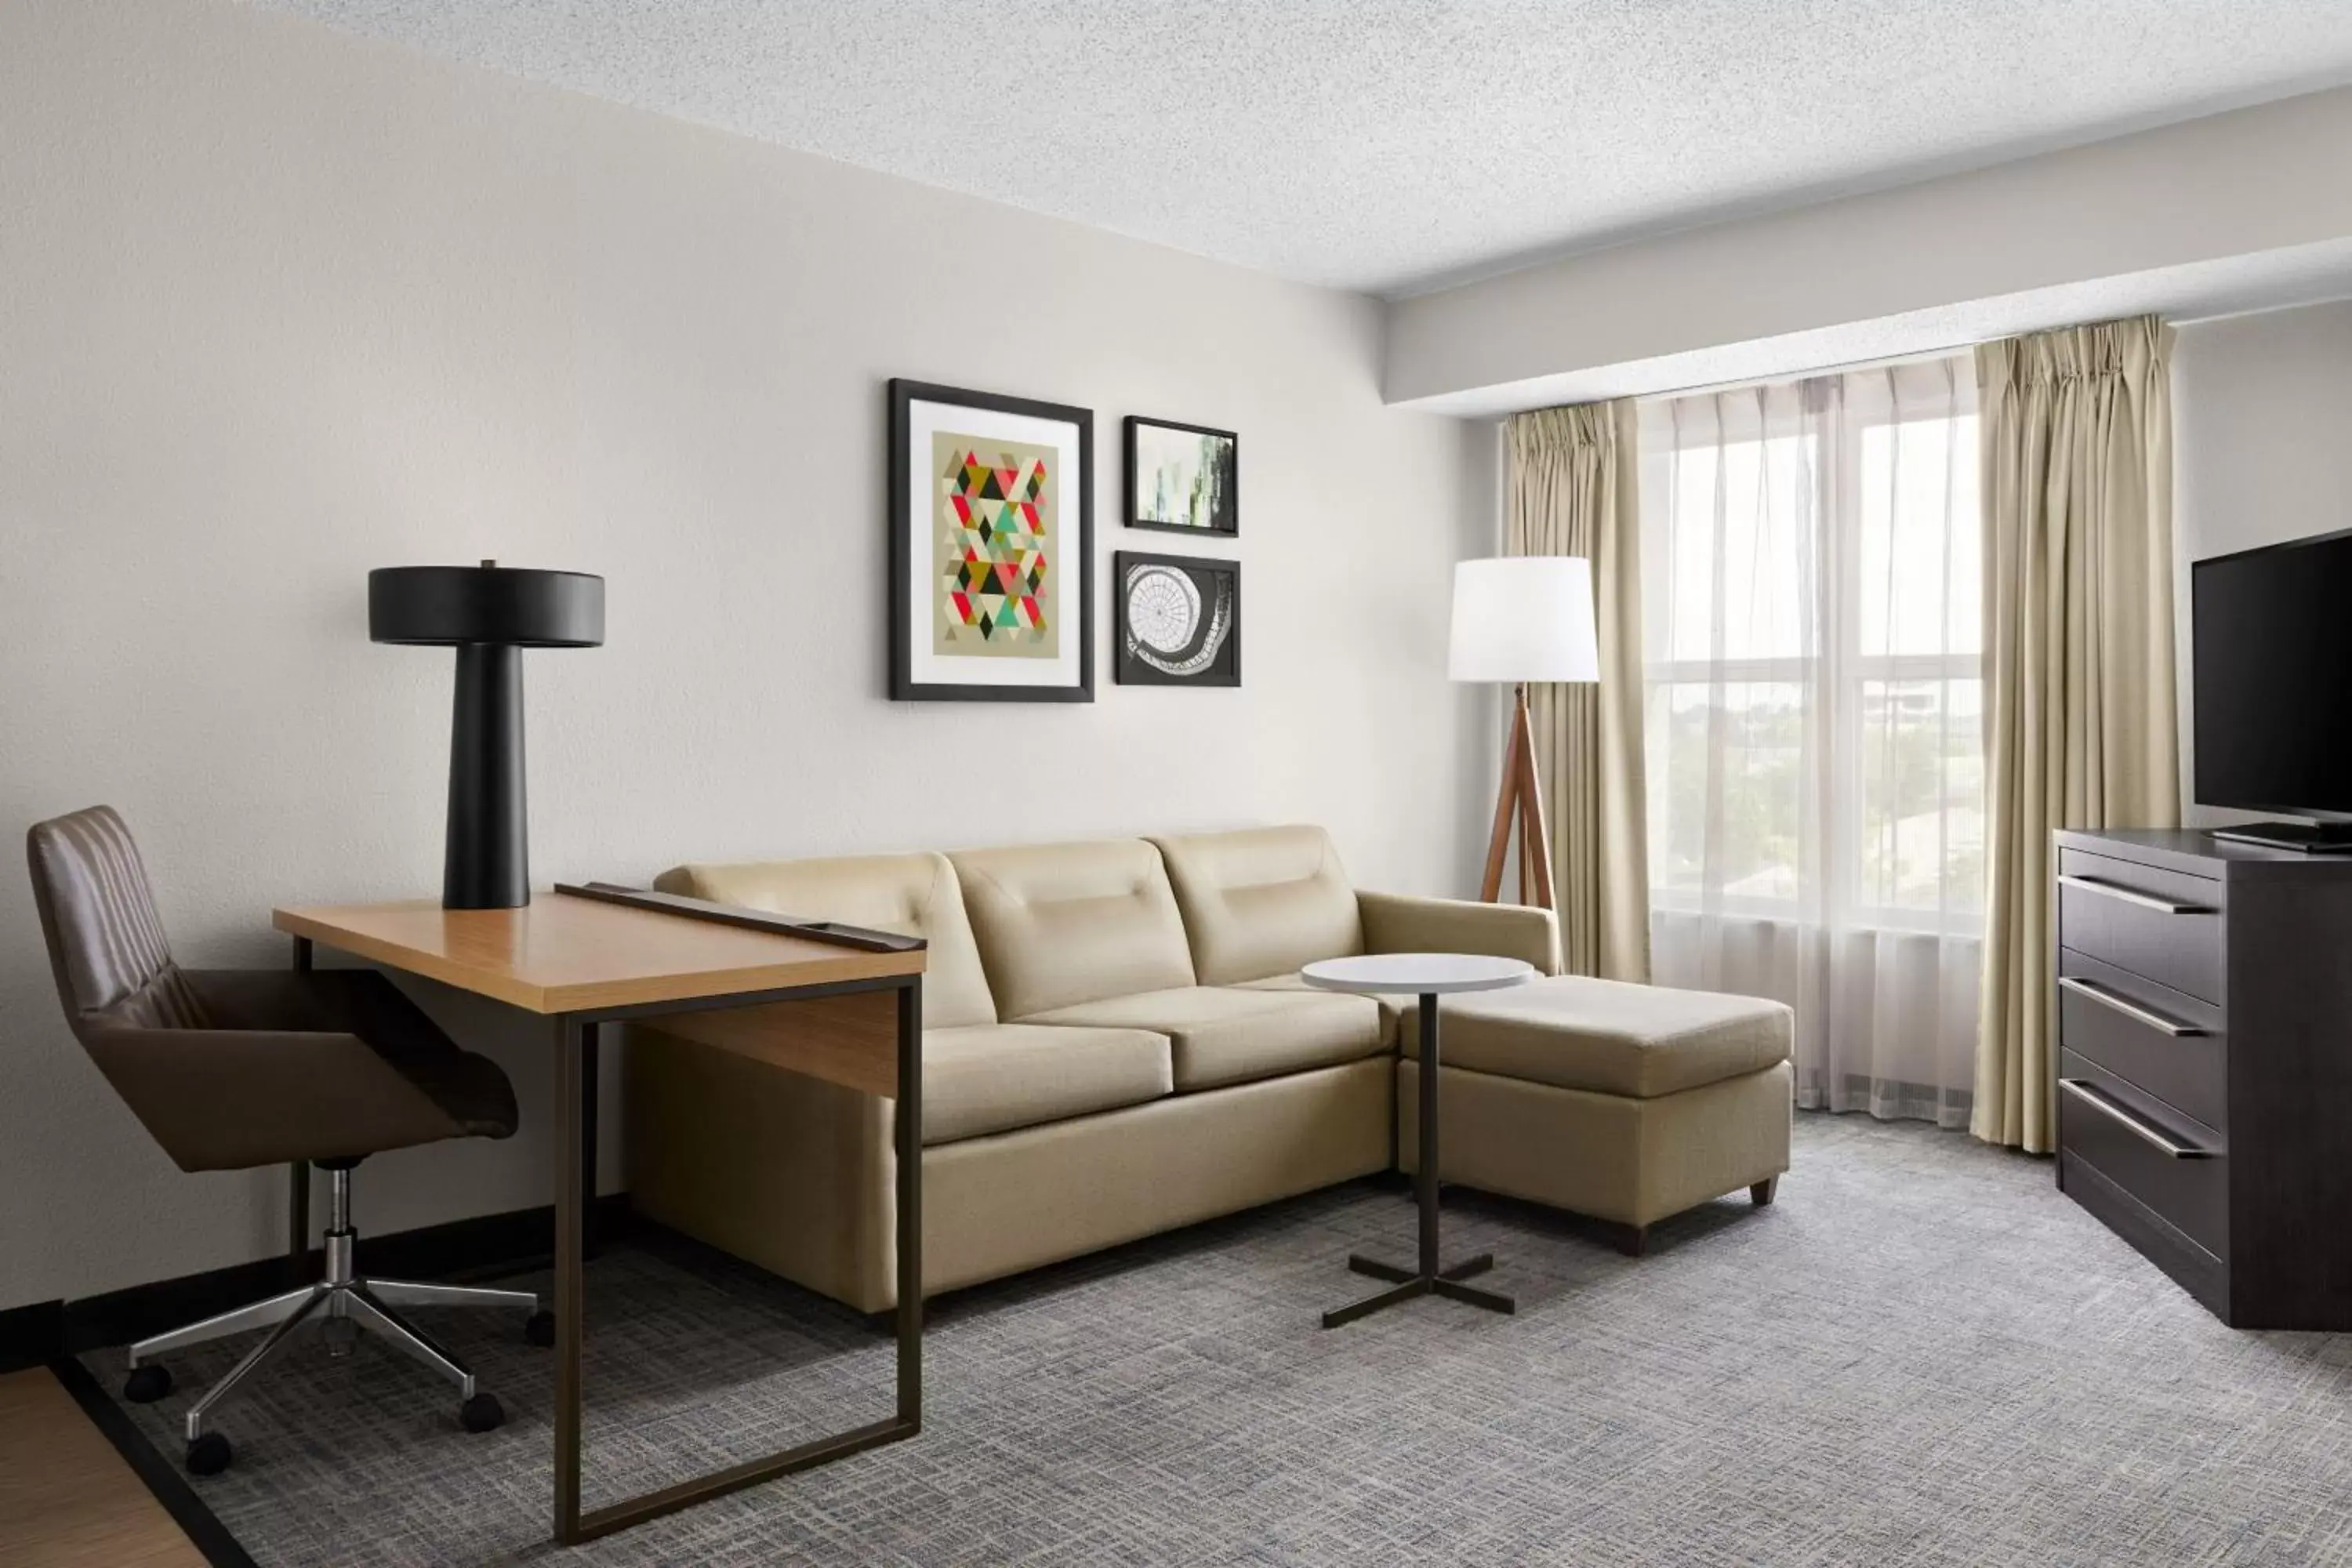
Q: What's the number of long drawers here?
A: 3